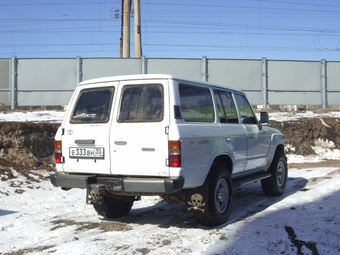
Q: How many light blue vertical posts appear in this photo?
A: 6